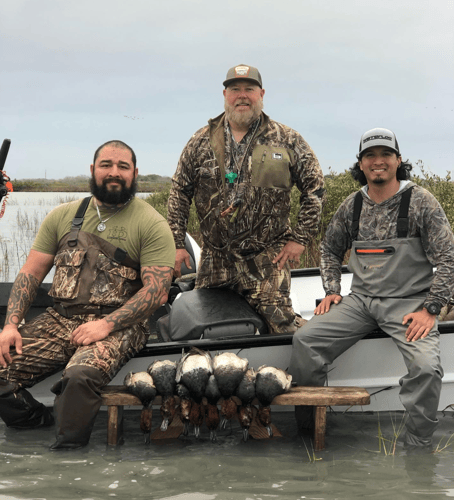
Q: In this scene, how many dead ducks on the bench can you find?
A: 8